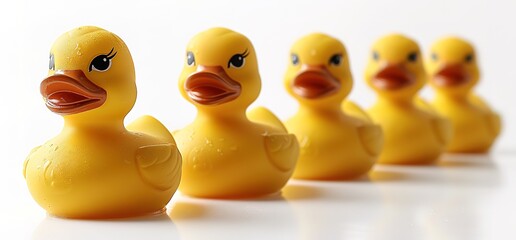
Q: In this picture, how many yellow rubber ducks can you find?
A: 5